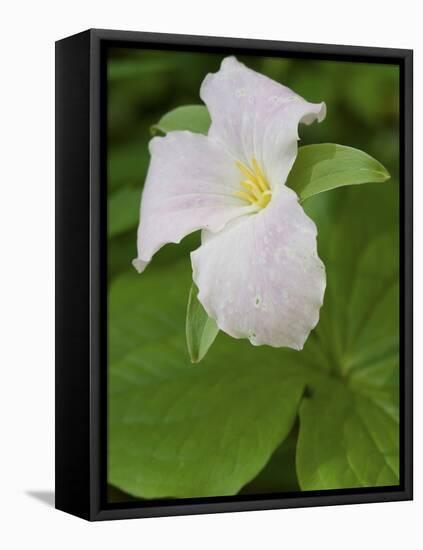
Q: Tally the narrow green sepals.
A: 3